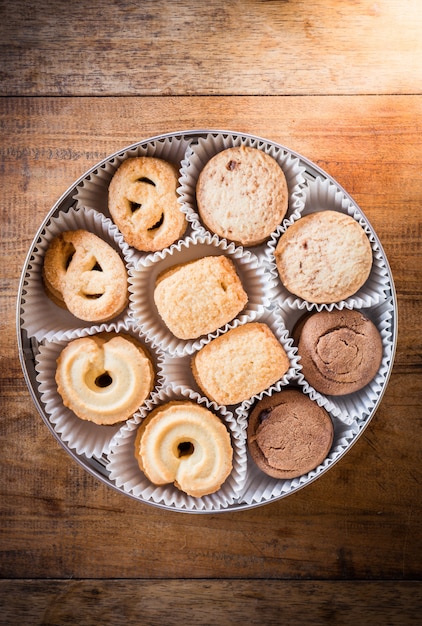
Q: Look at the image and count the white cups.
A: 10